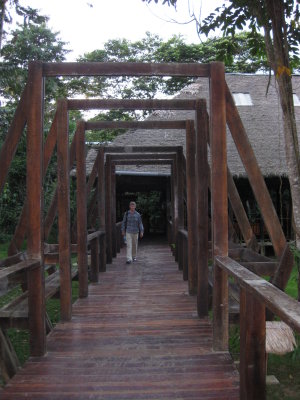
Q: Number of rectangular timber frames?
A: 6